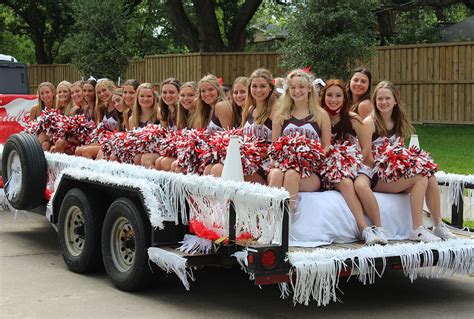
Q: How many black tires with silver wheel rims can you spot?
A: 3